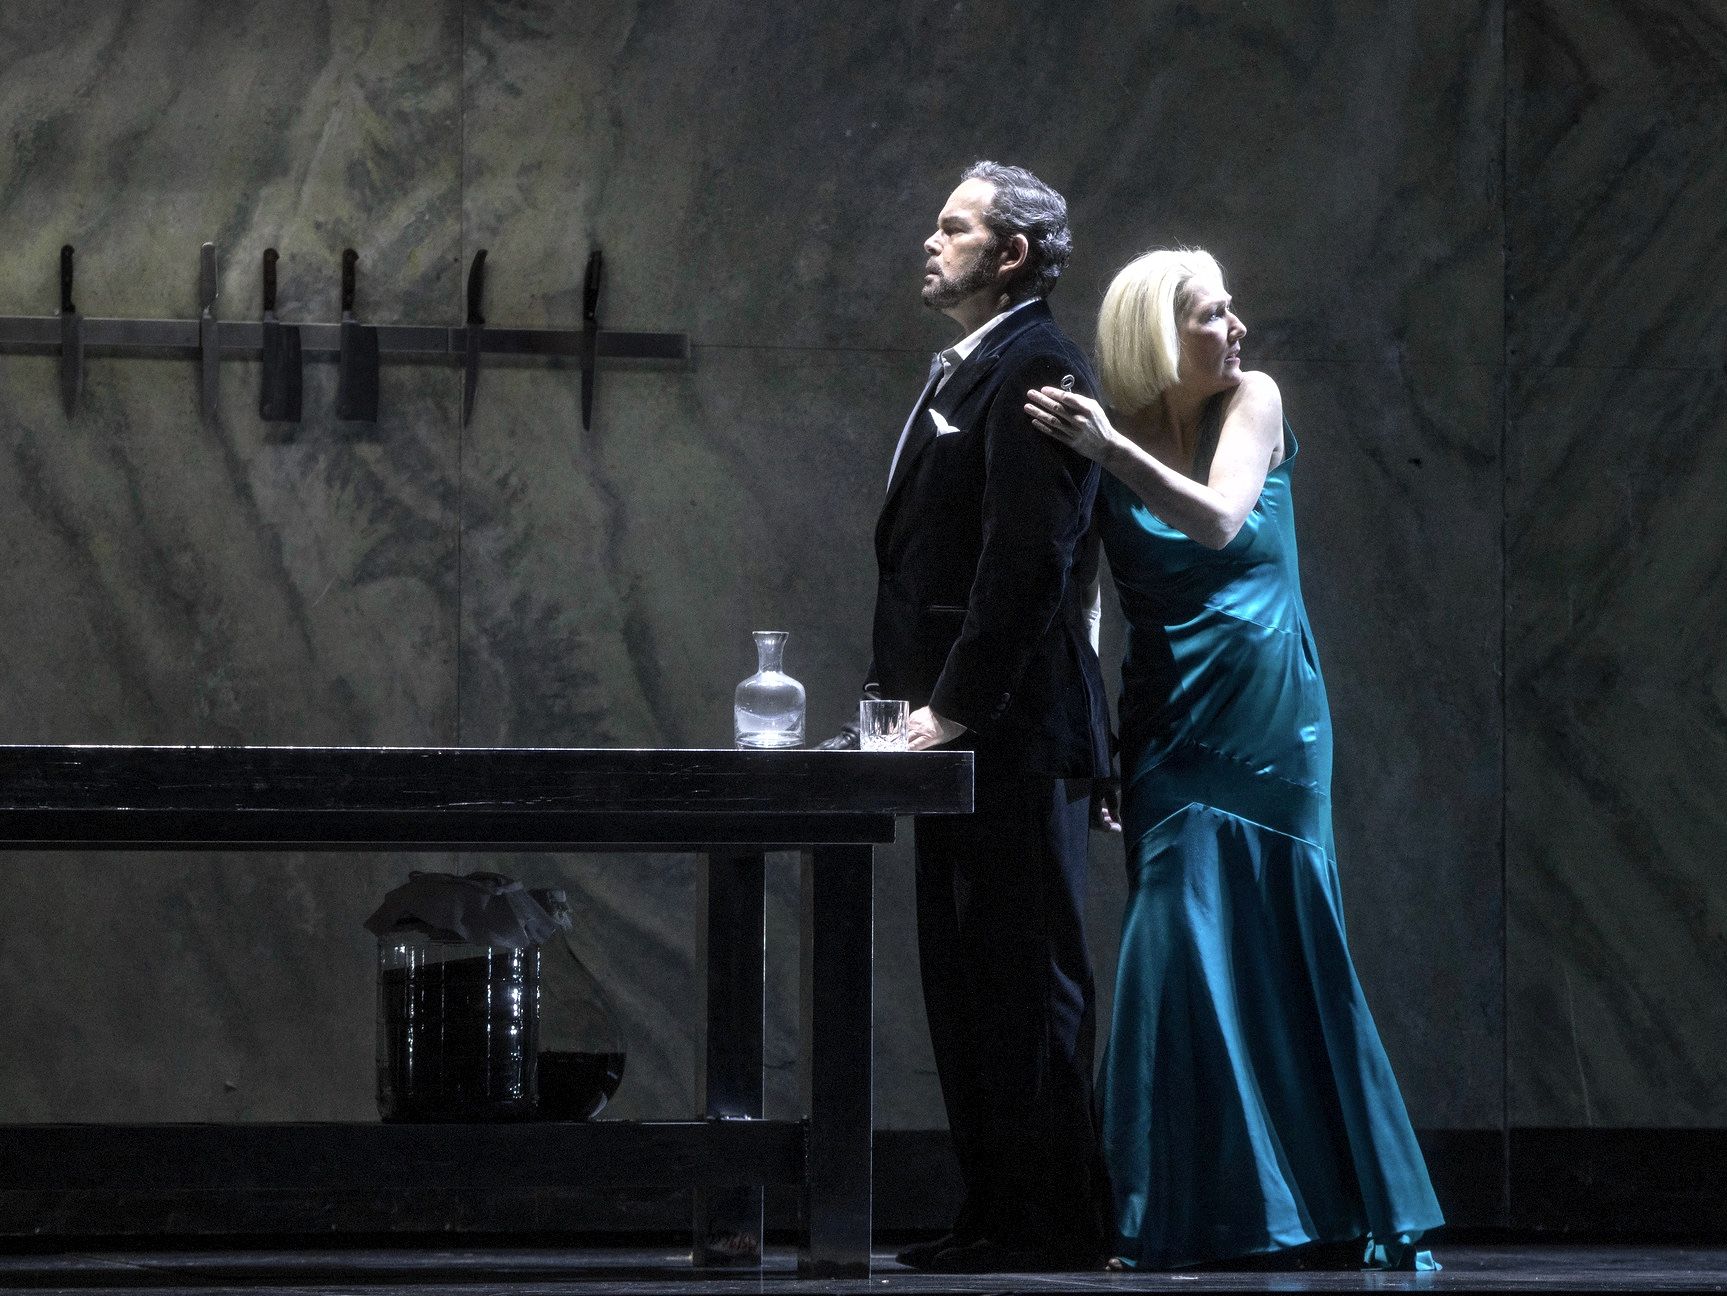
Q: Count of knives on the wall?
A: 6